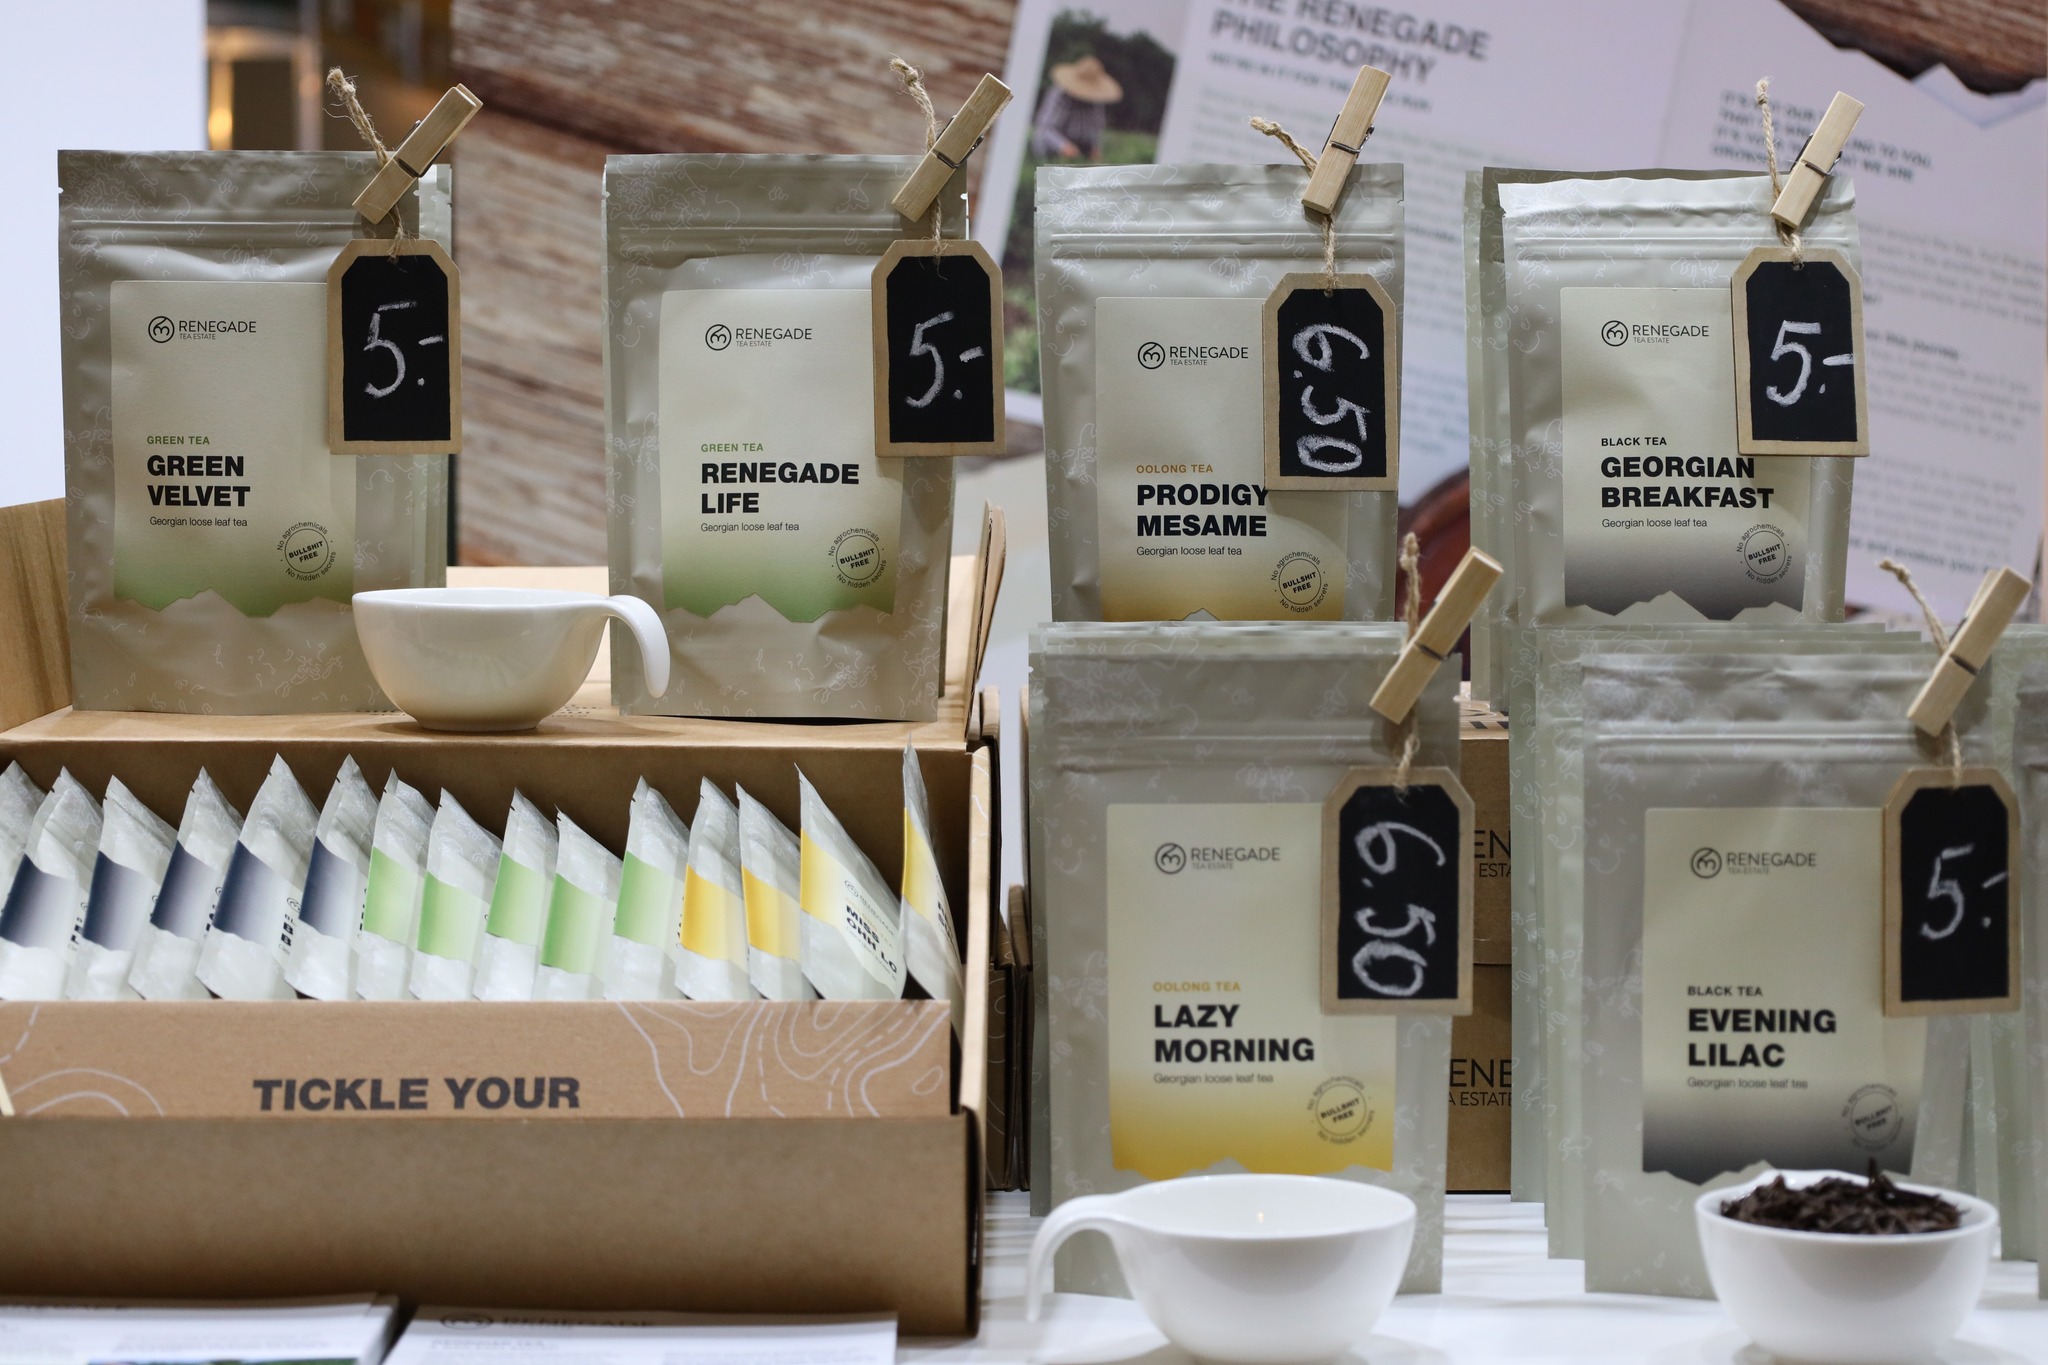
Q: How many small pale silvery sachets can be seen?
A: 15